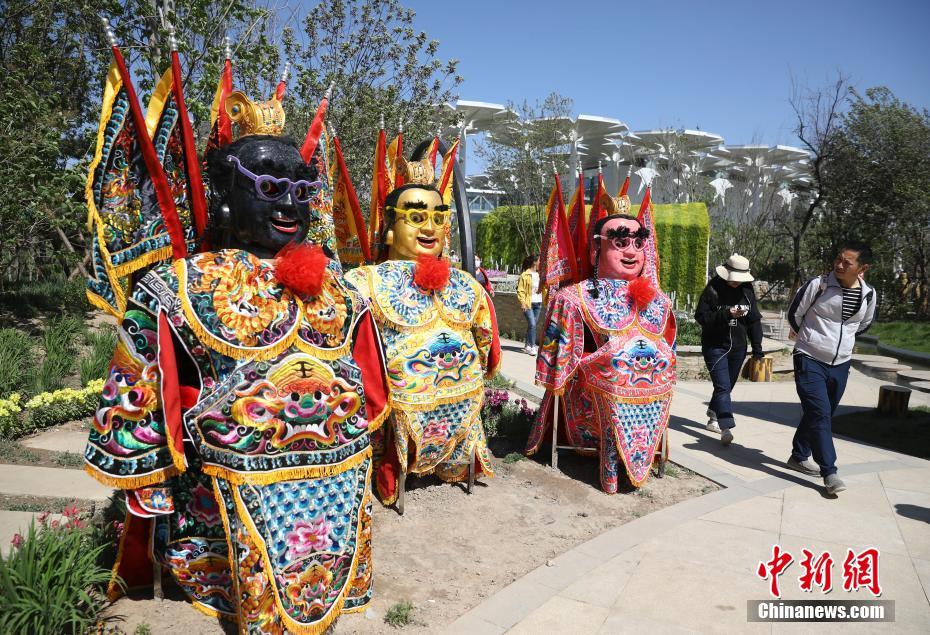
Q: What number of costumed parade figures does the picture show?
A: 3